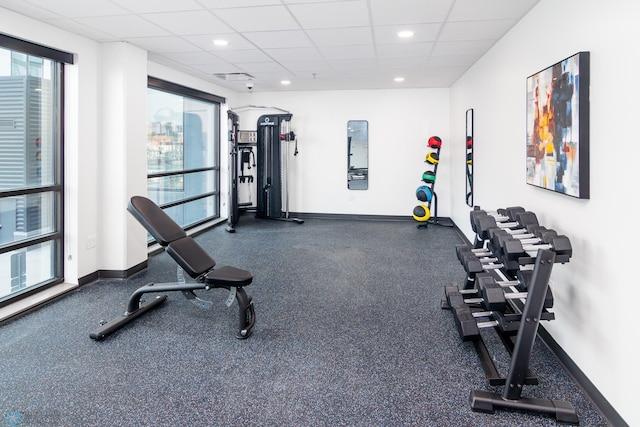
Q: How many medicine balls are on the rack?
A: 5